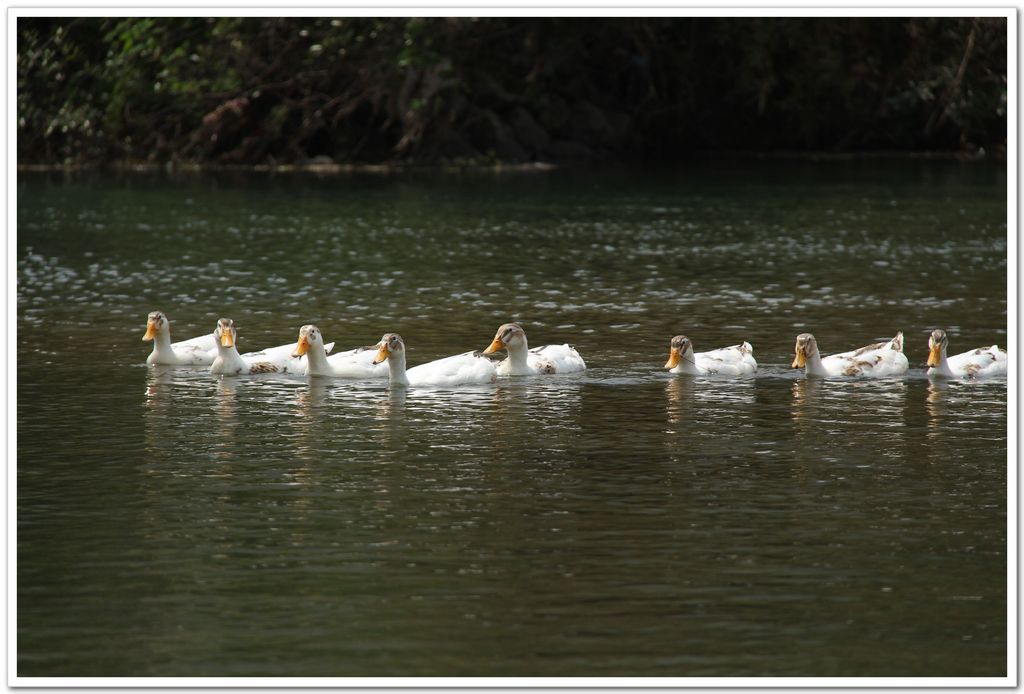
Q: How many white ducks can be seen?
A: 8